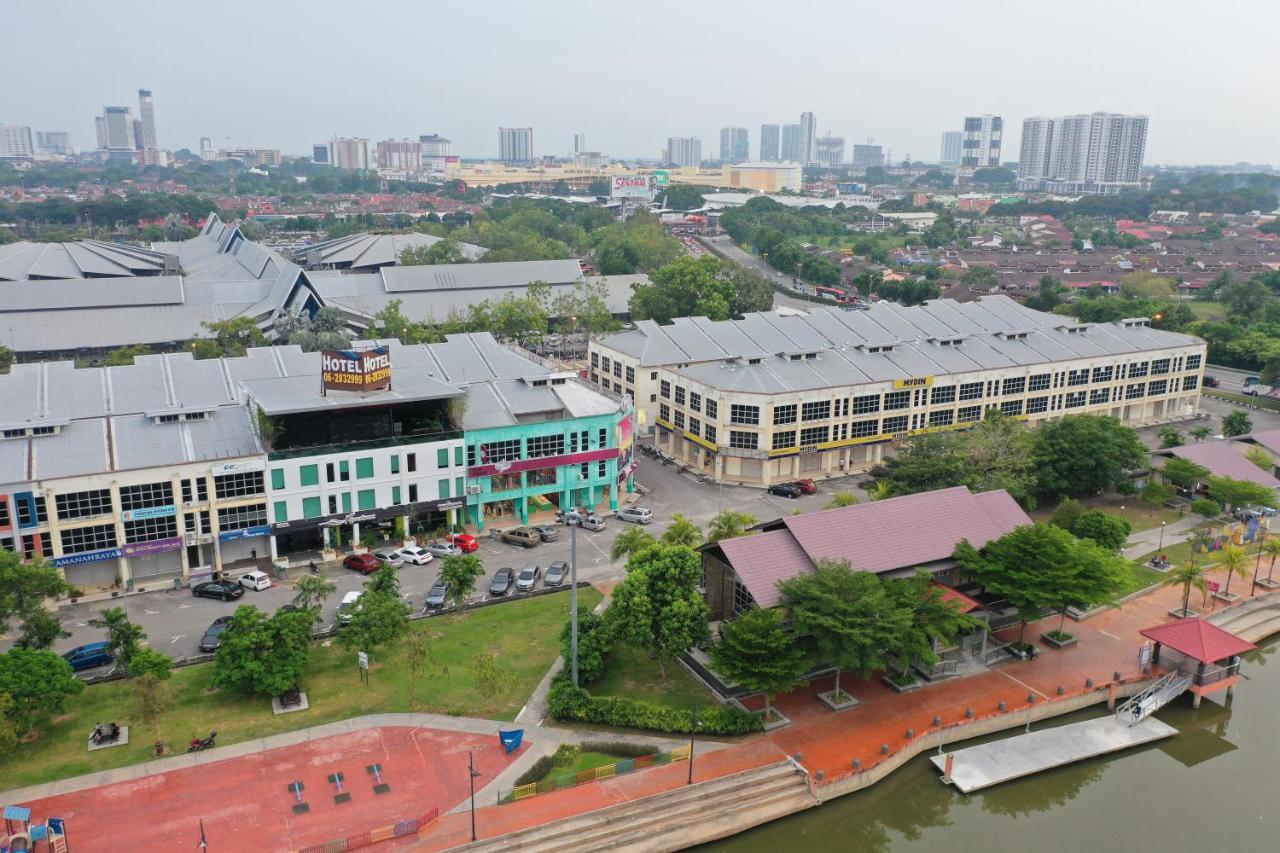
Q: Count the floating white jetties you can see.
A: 1